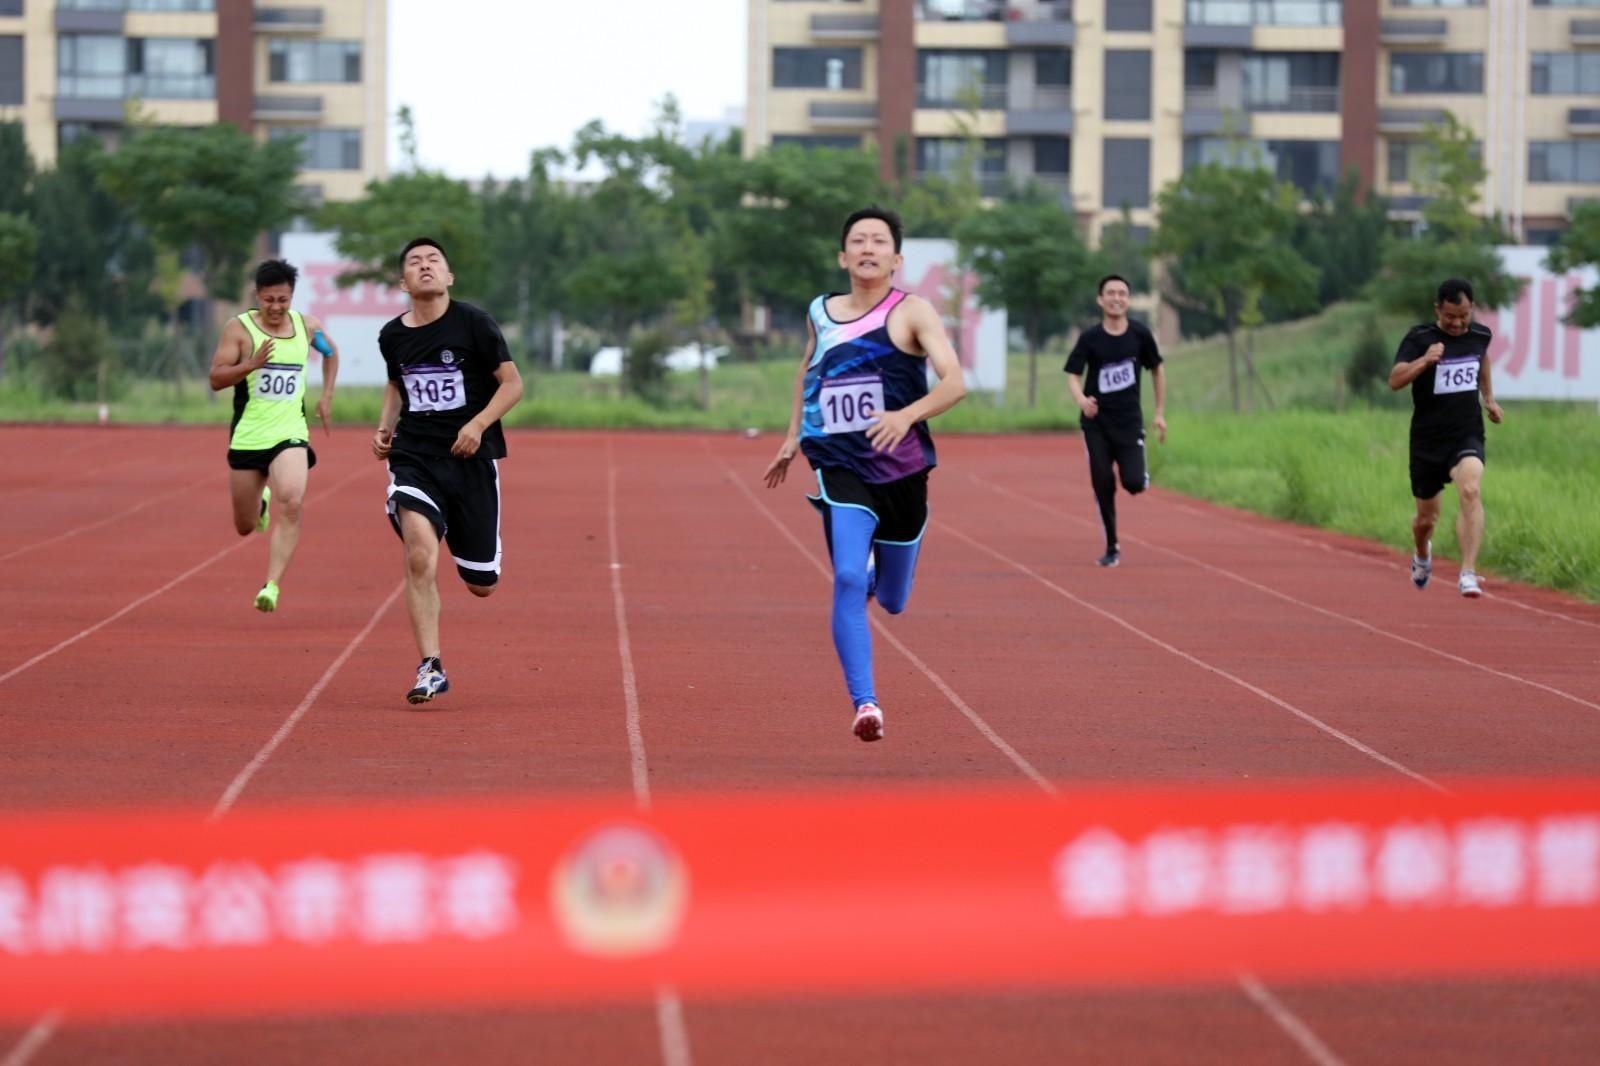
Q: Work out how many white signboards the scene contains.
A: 3